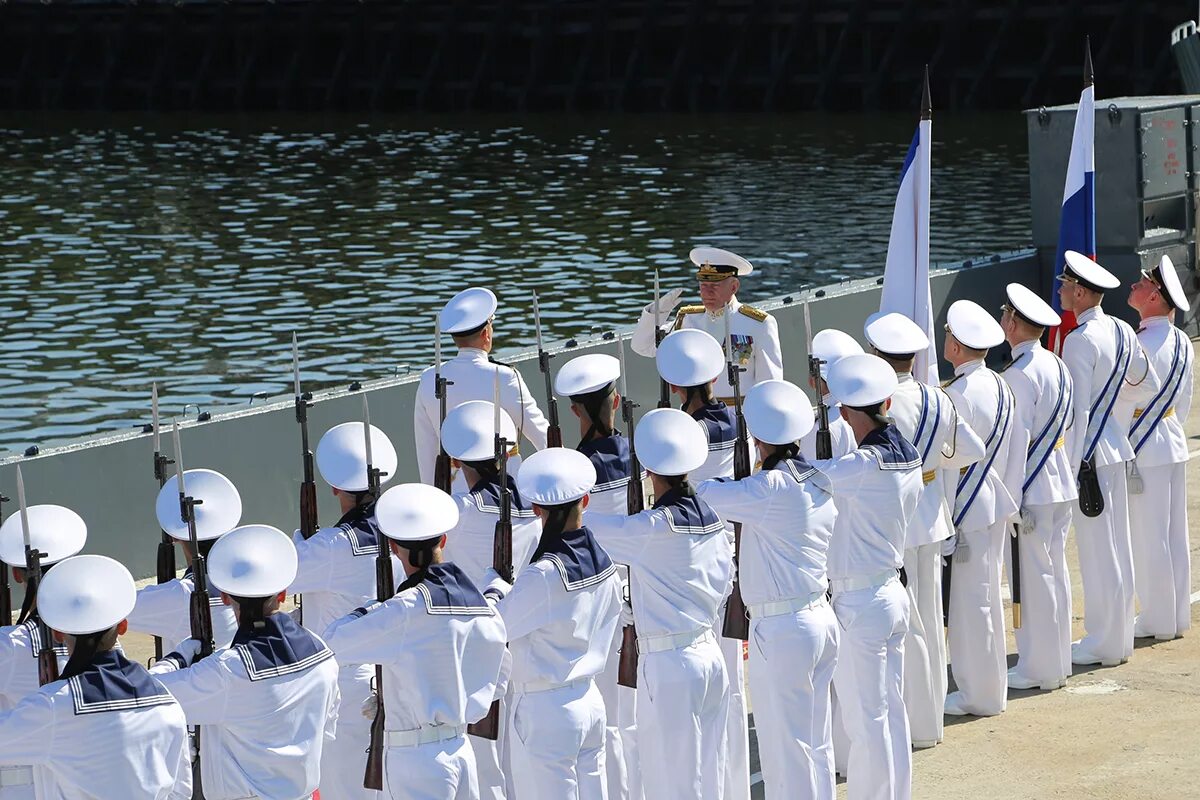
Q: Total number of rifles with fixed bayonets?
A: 12